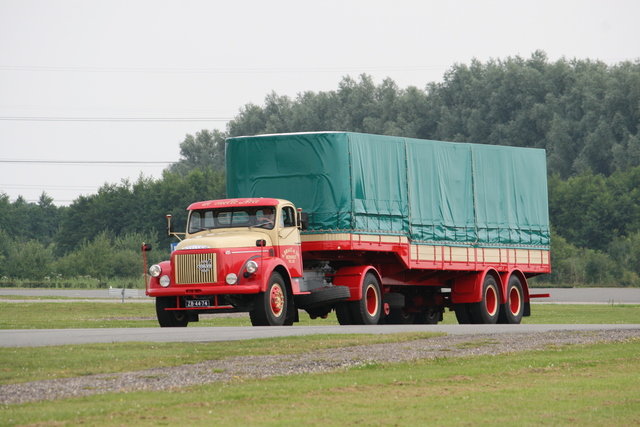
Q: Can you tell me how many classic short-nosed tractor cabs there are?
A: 1